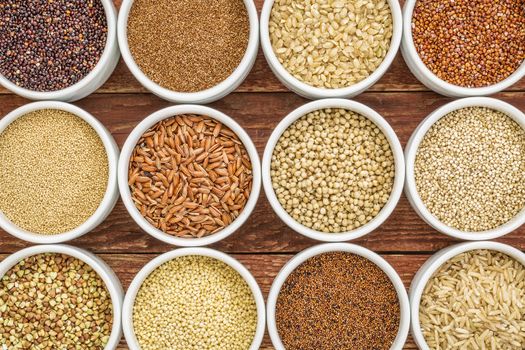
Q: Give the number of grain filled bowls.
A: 12